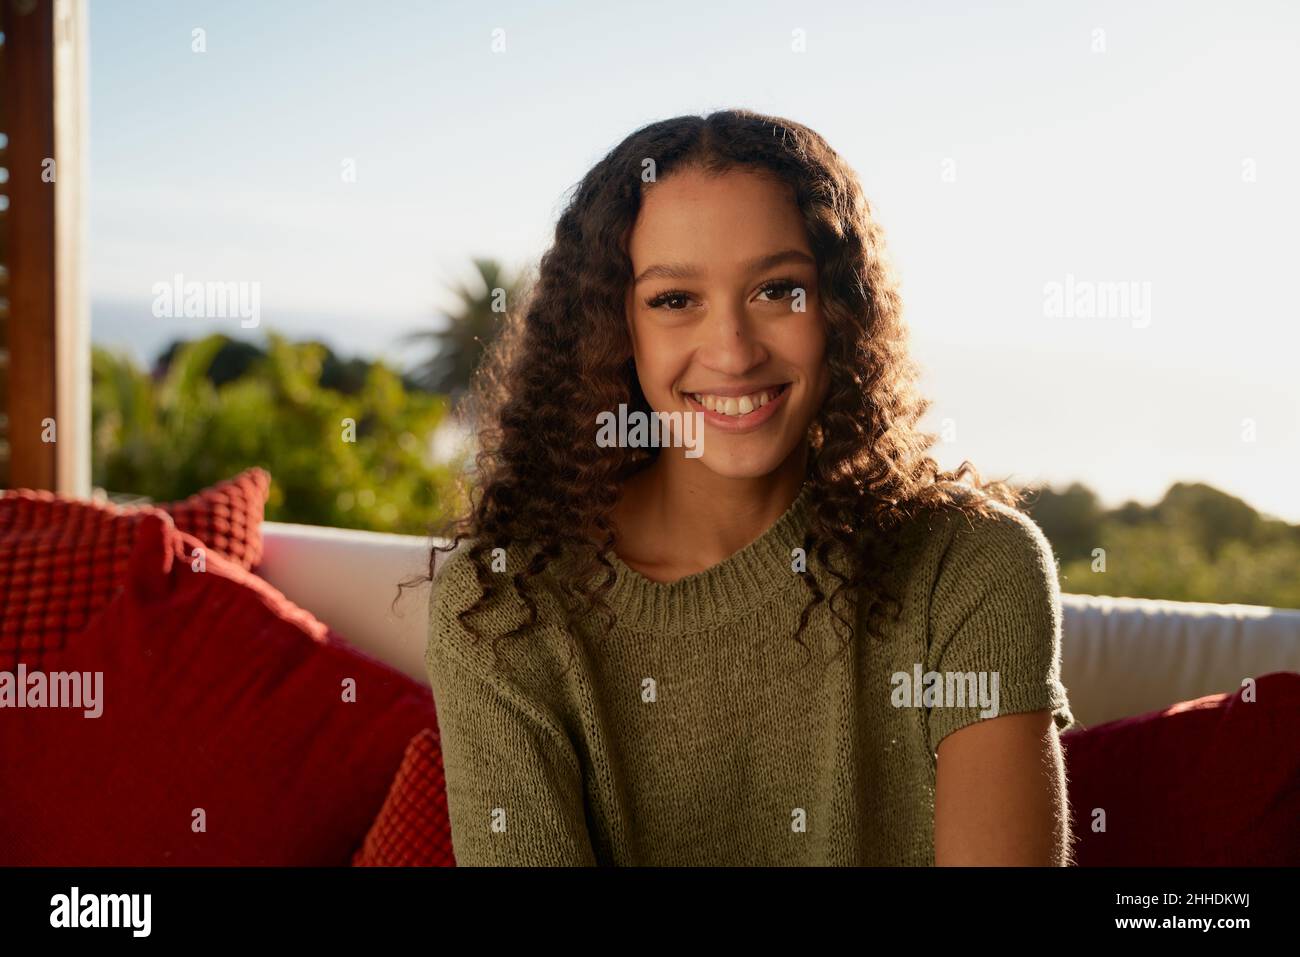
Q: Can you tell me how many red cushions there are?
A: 4